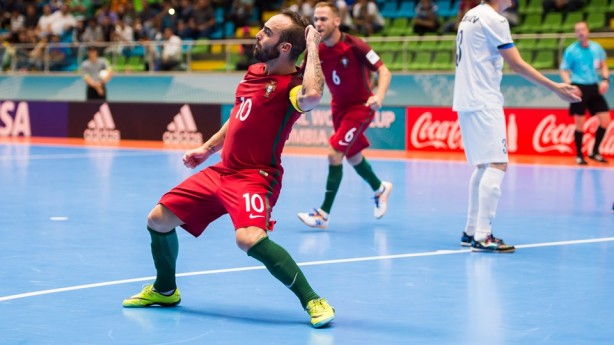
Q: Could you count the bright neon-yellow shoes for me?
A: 2